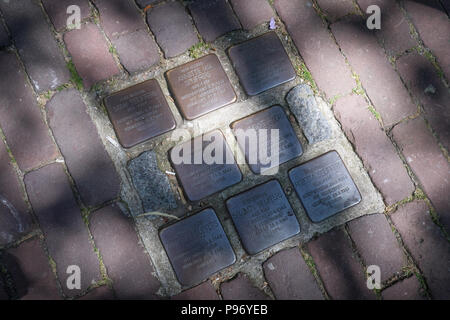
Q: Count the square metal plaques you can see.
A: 8